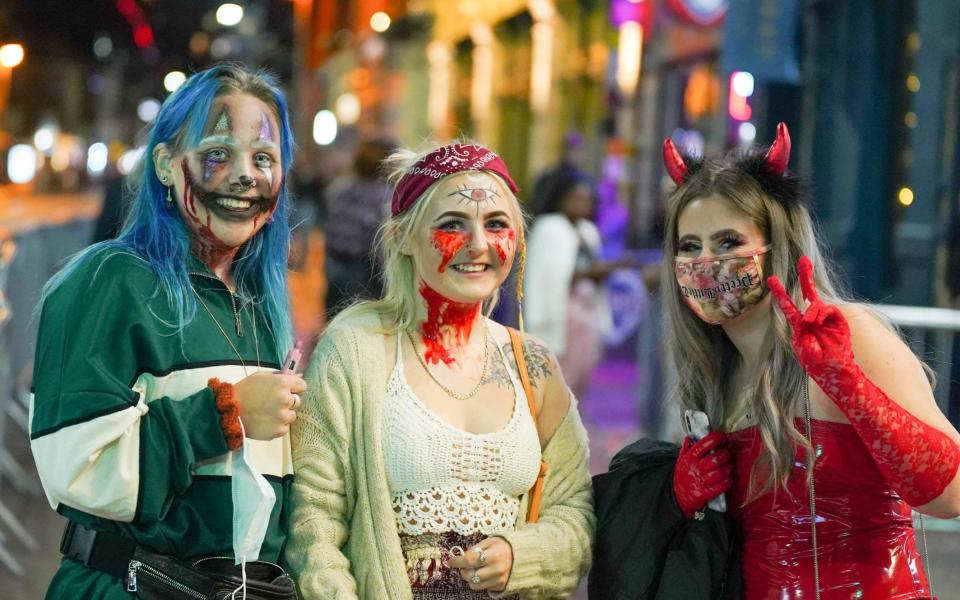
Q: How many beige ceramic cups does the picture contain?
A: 0